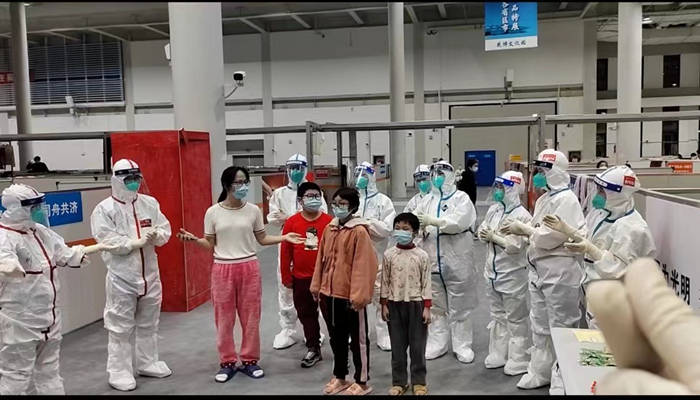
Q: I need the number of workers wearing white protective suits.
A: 9